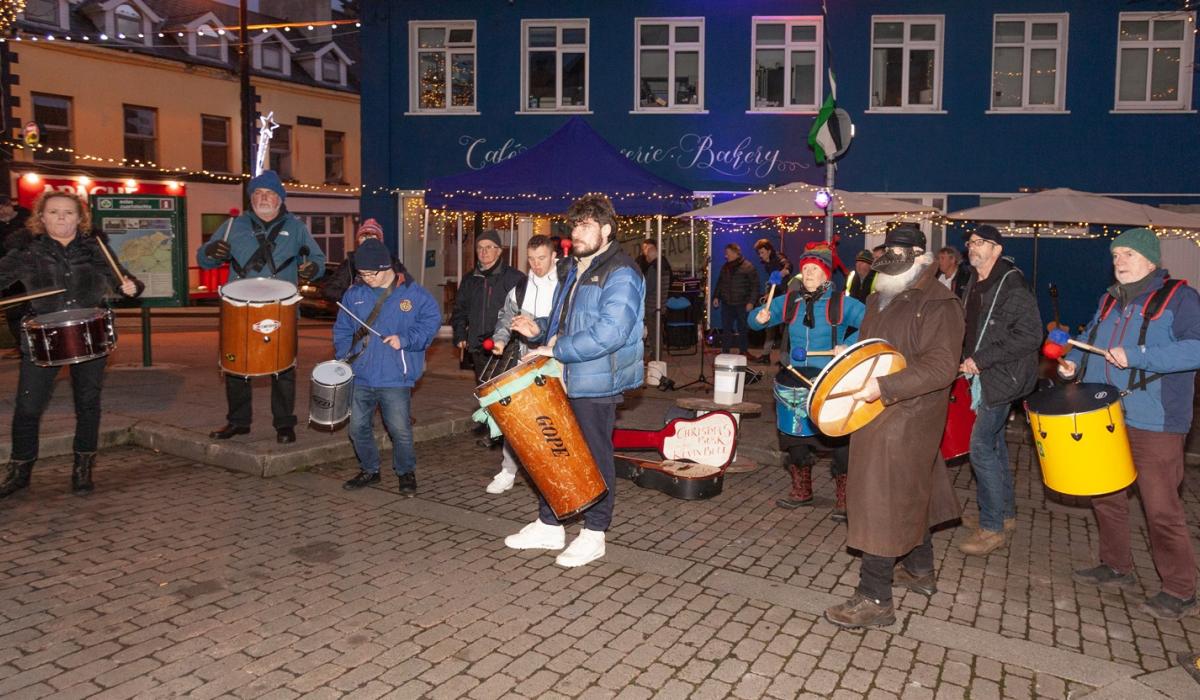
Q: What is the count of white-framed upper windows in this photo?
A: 7